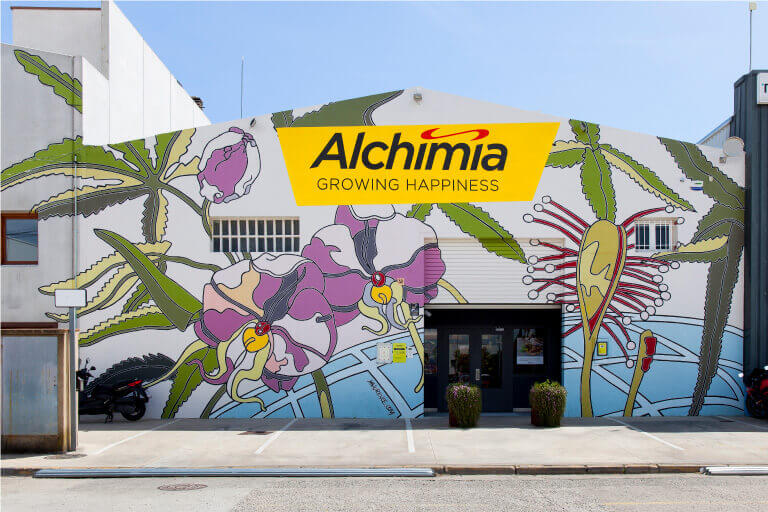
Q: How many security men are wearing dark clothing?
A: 0